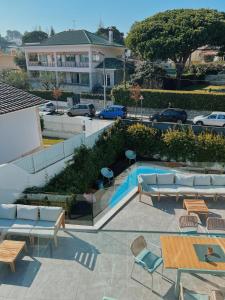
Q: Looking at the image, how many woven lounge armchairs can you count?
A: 2